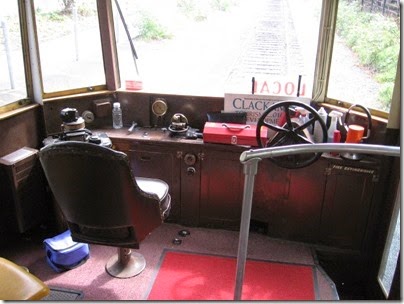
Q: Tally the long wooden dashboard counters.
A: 1